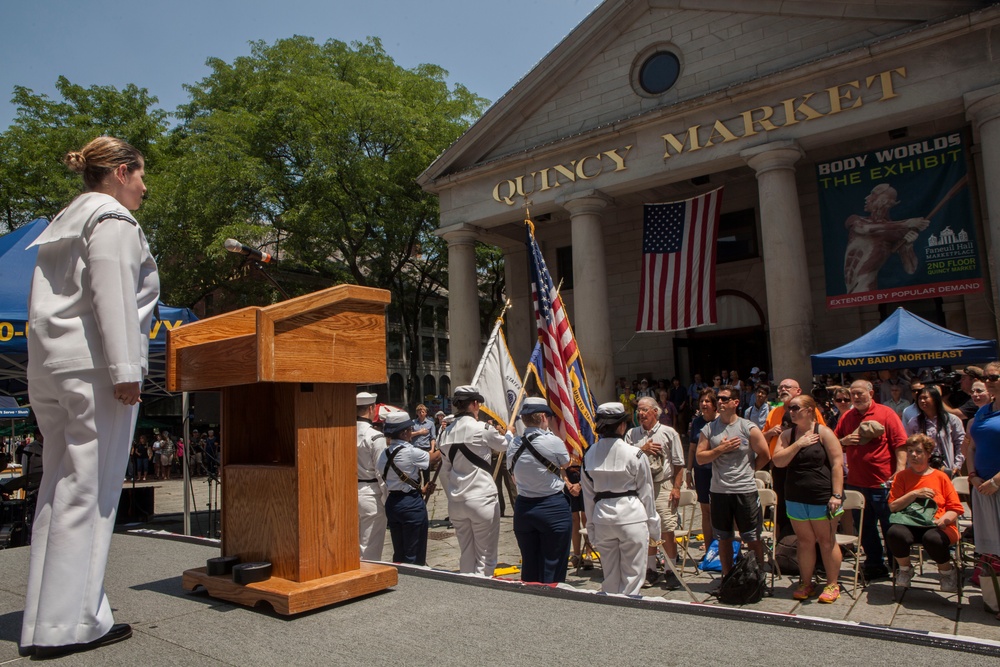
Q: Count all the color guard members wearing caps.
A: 5